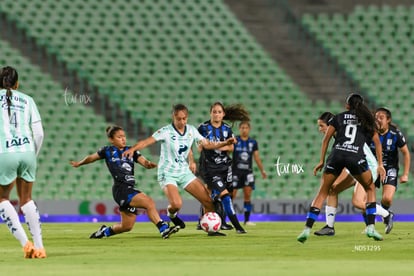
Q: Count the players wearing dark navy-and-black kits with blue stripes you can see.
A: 5